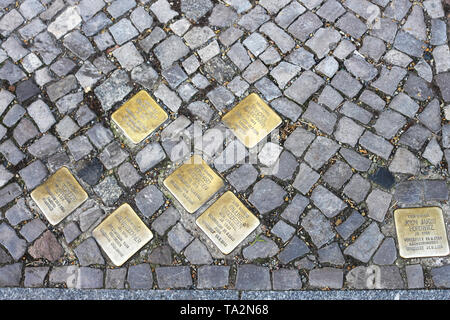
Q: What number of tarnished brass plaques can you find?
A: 7